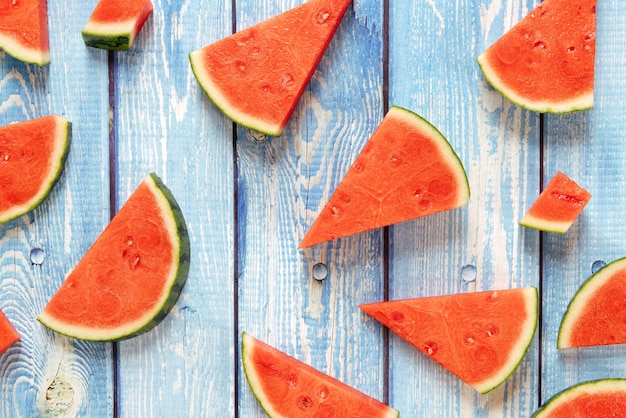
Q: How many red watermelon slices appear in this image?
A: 13